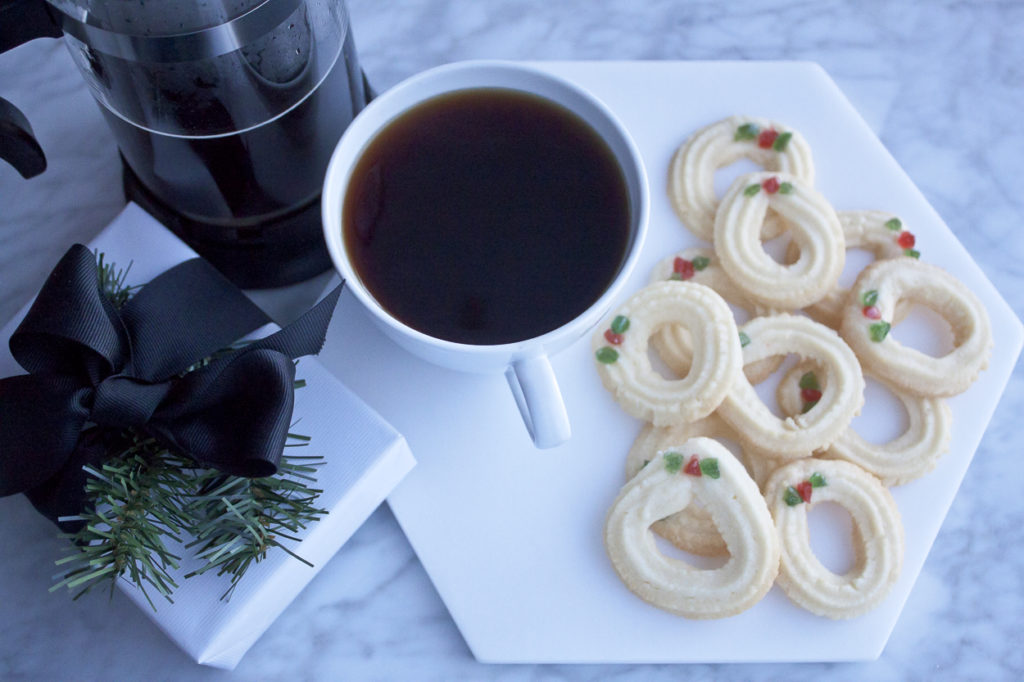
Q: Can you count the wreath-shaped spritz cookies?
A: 11